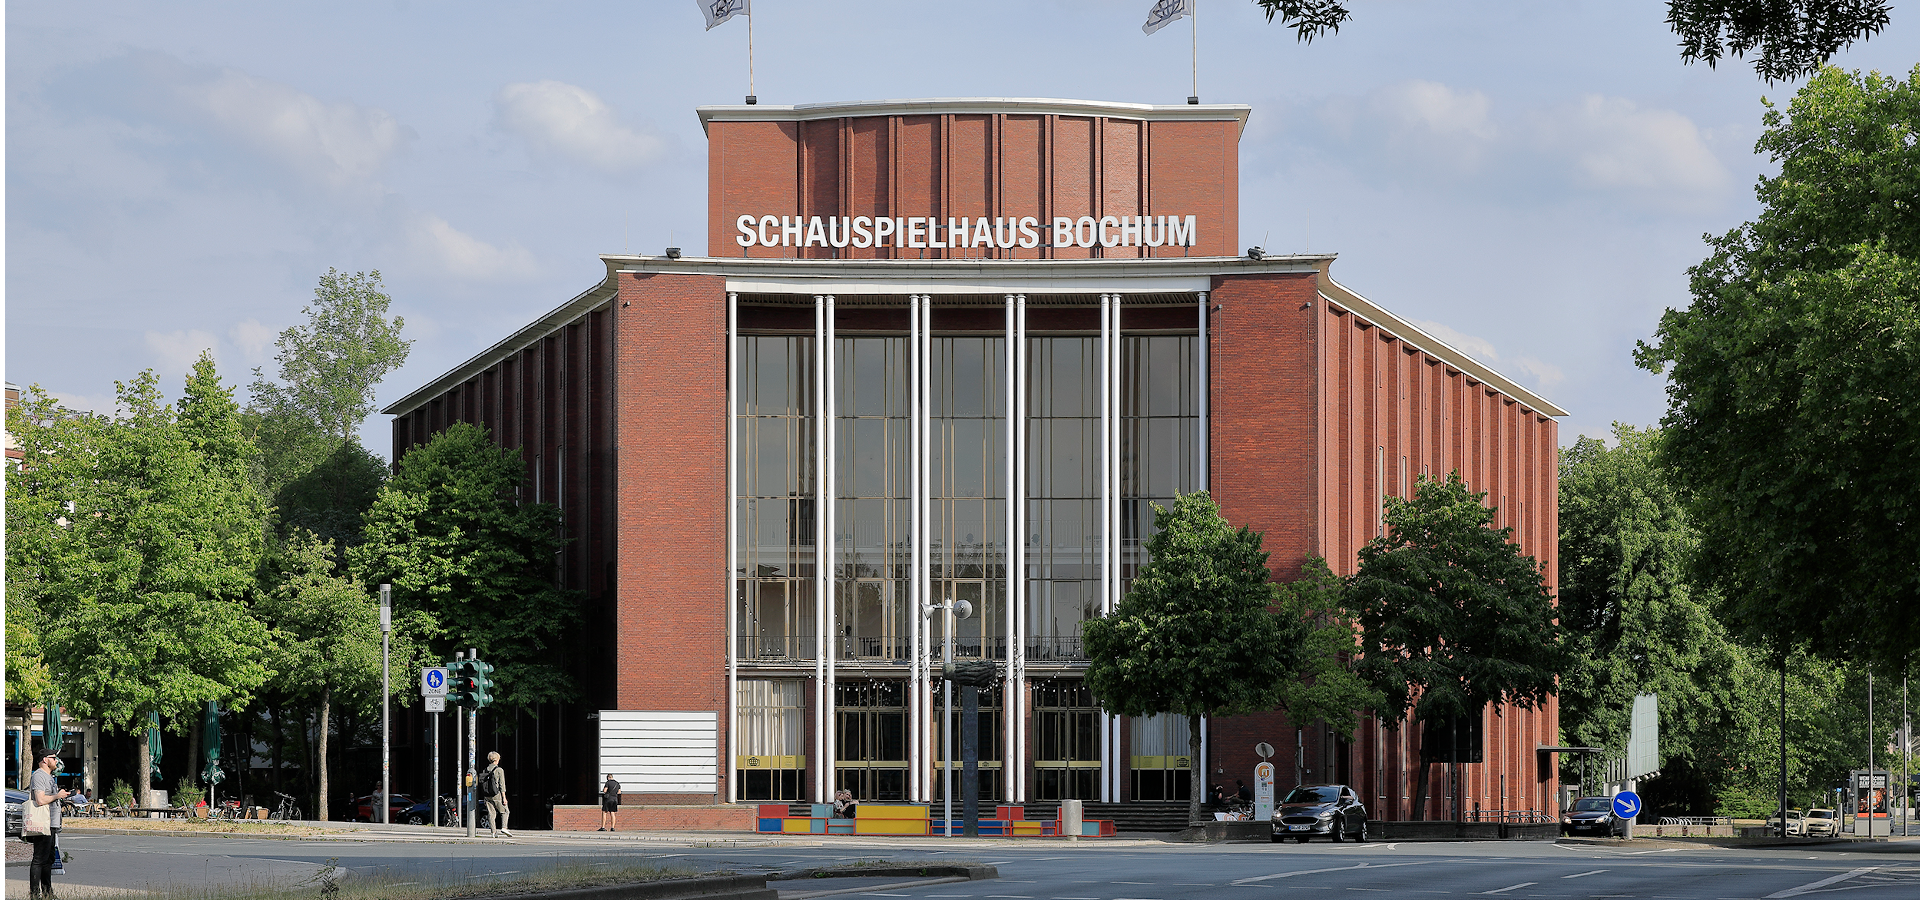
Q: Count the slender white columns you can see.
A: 10